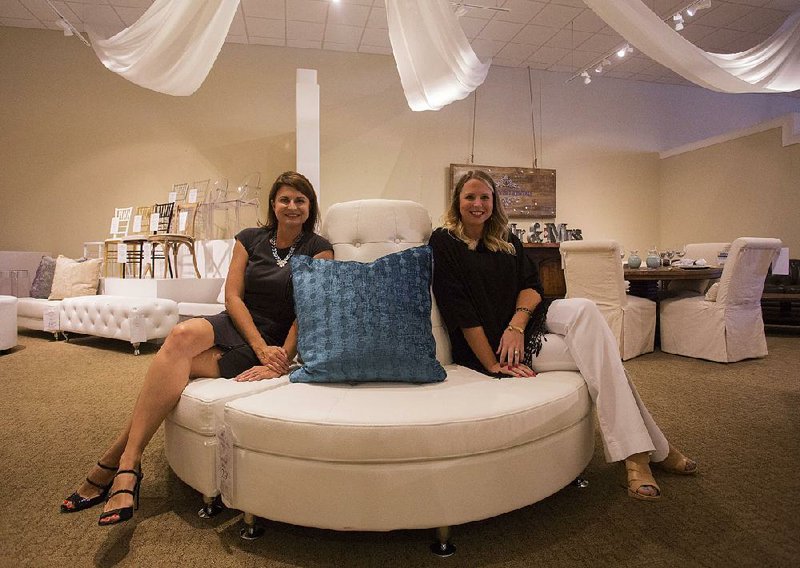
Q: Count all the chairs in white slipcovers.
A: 3